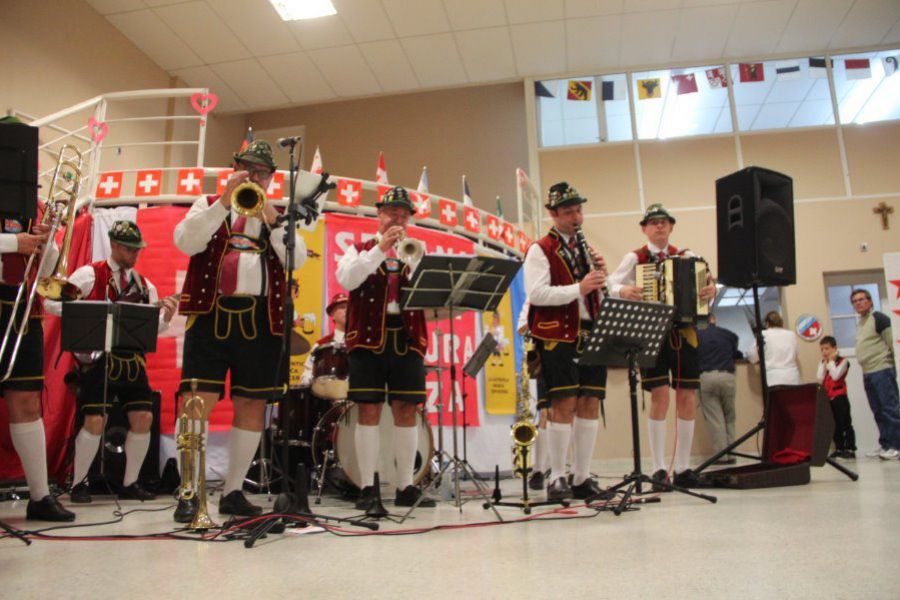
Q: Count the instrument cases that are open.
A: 1